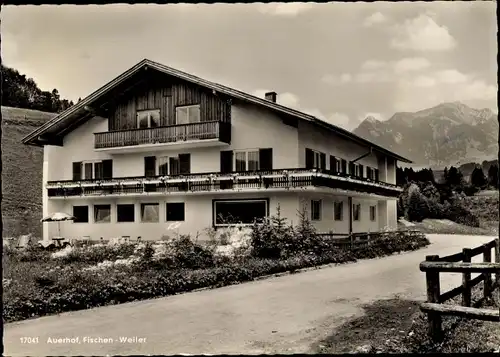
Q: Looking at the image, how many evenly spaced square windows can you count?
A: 5